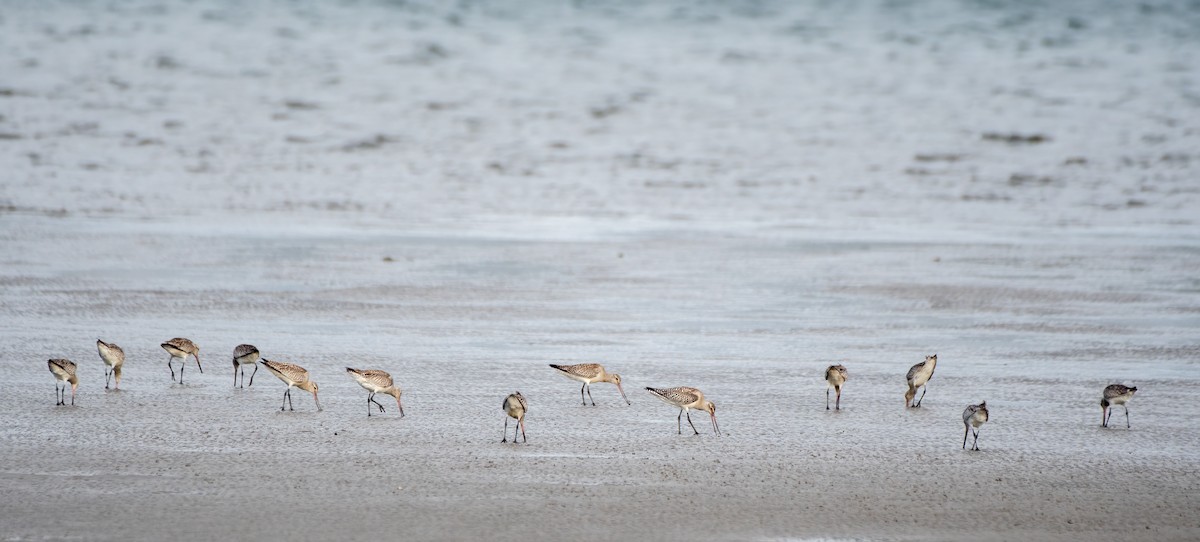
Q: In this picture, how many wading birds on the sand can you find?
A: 13